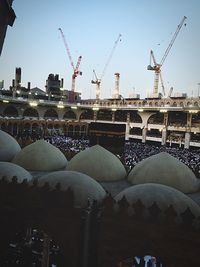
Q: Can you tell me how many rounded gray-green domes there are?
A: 7